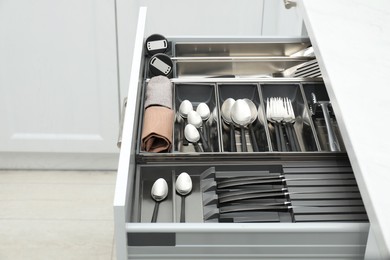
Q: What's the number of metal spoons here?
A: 9